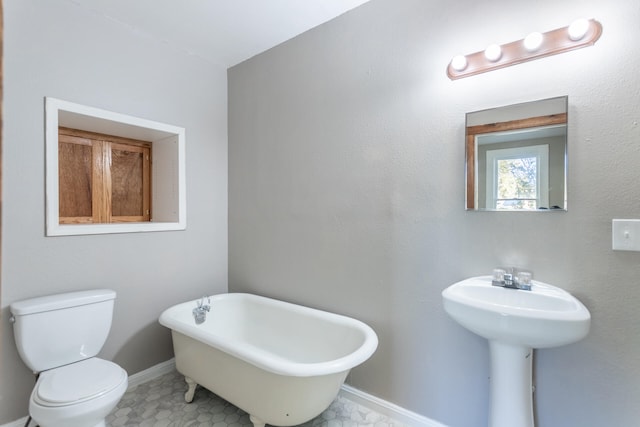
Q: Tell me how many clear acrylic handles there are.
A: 2